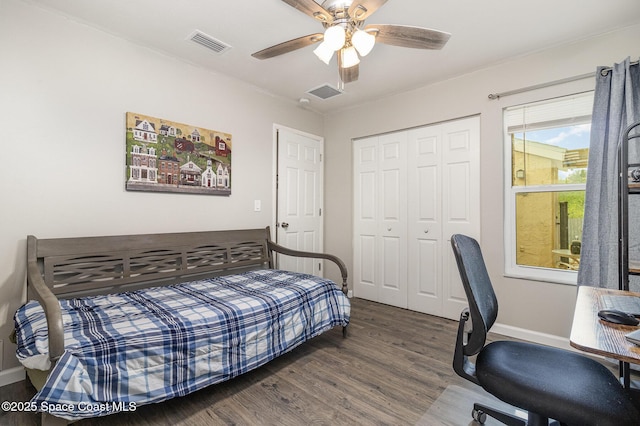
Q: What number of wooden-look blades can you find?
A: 5